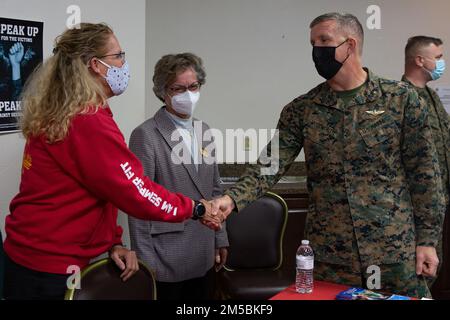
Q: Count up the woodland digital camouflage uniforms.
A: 2